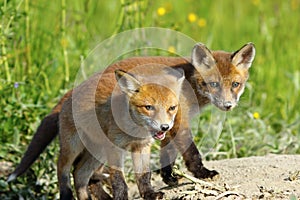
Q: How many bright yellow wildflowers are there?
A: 5